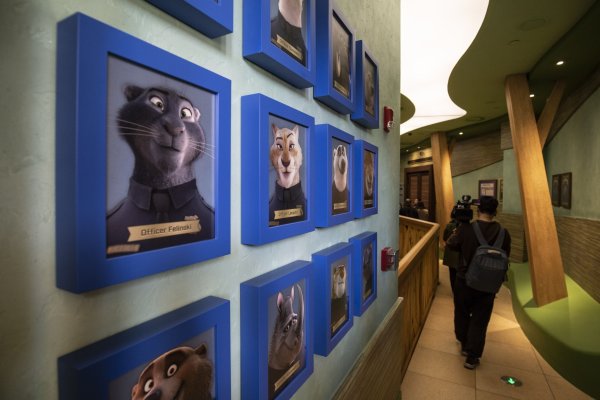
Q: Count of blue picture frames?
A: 12